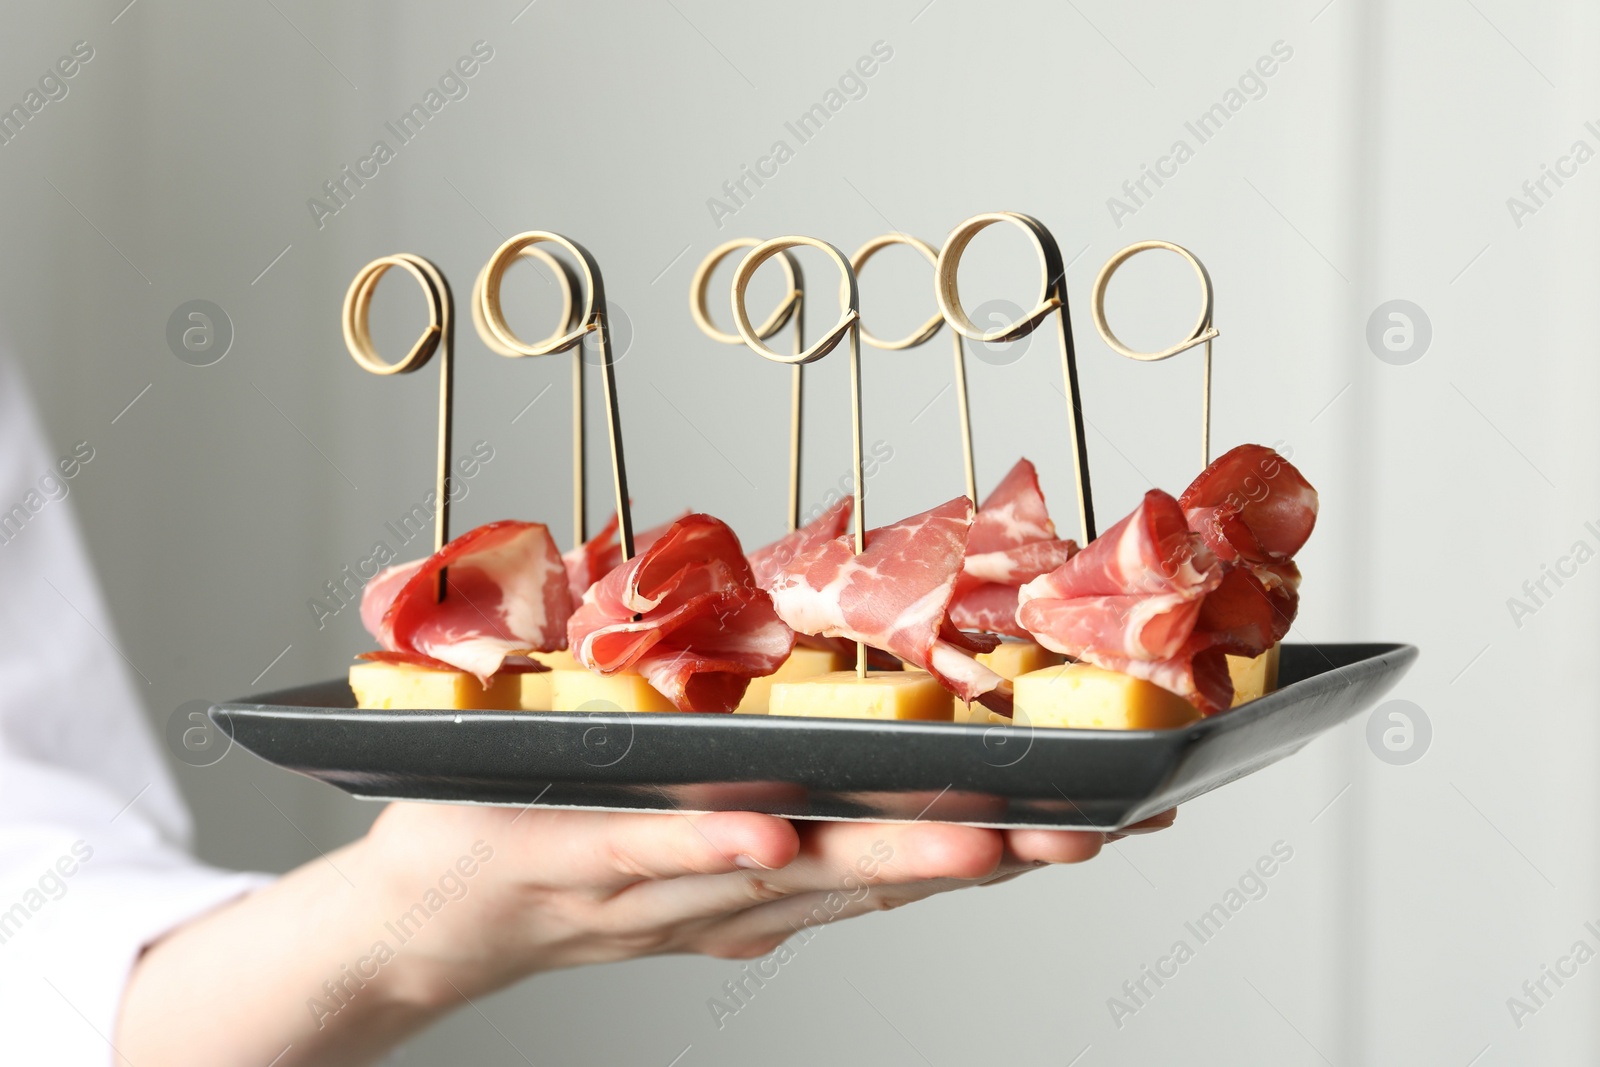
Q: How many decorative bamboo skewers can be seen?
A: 8